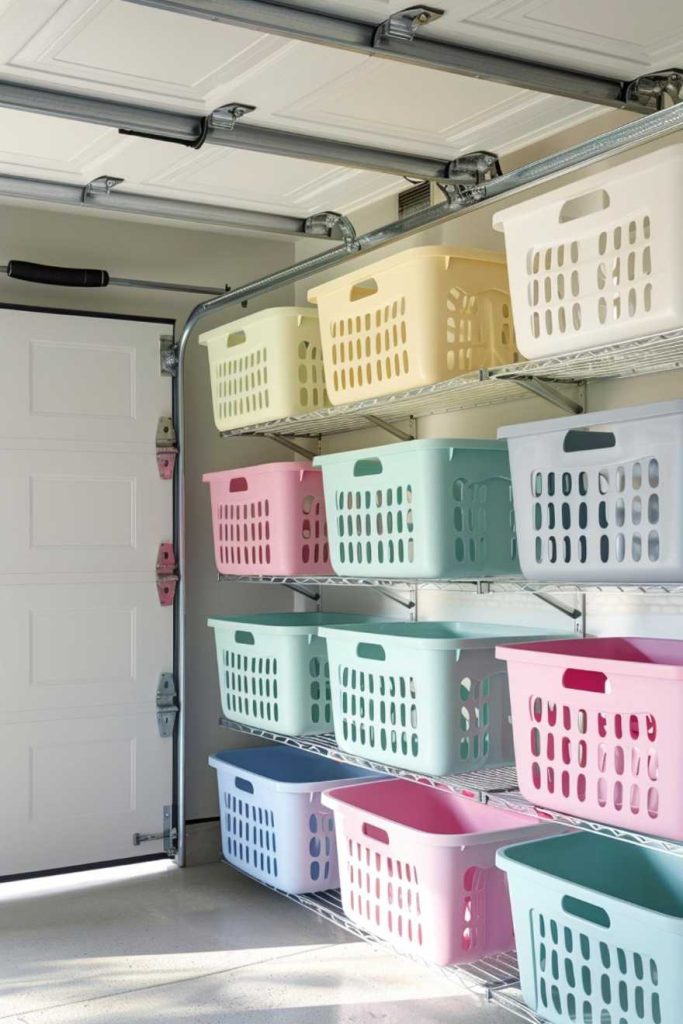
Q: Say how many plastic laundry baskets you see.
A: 12